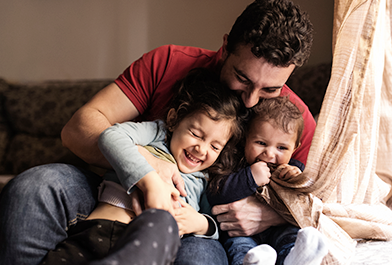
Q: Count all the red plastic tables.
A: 0